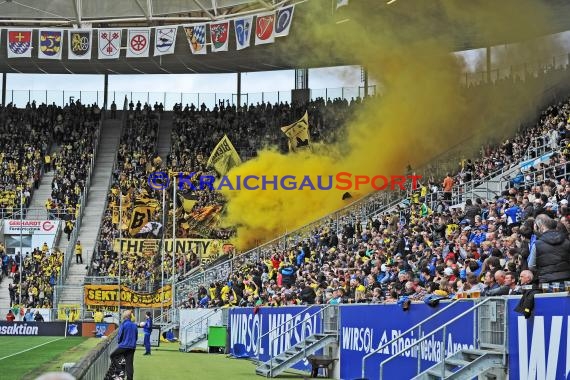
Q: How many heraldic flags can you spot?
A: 11